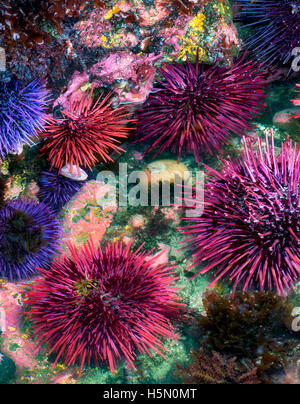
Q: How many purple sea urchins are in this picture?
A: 4